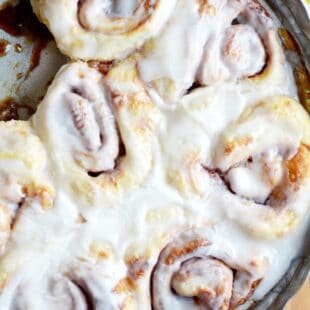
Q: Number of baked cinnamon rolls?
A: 7